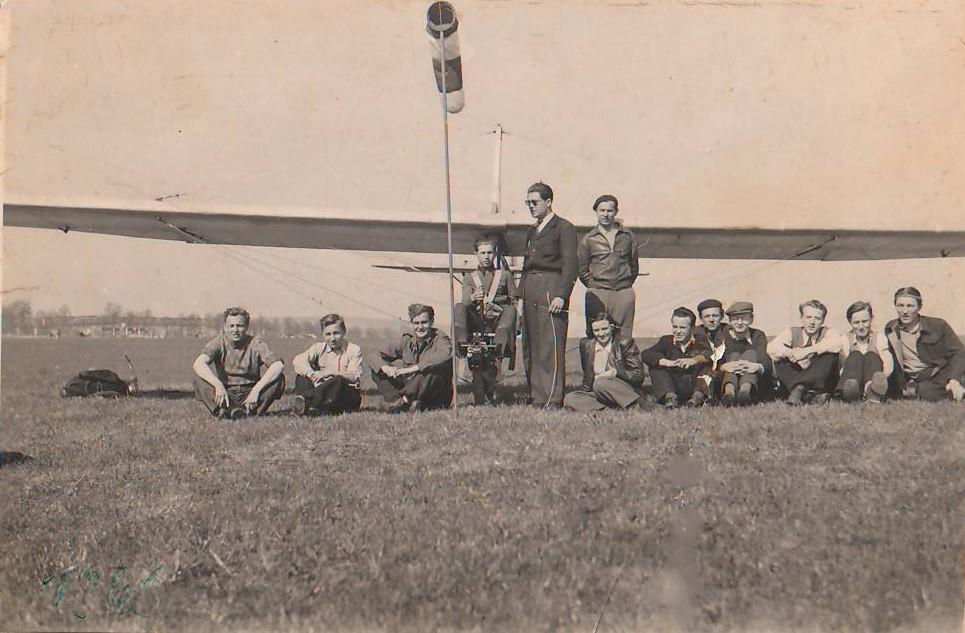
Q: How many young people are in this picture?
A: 13